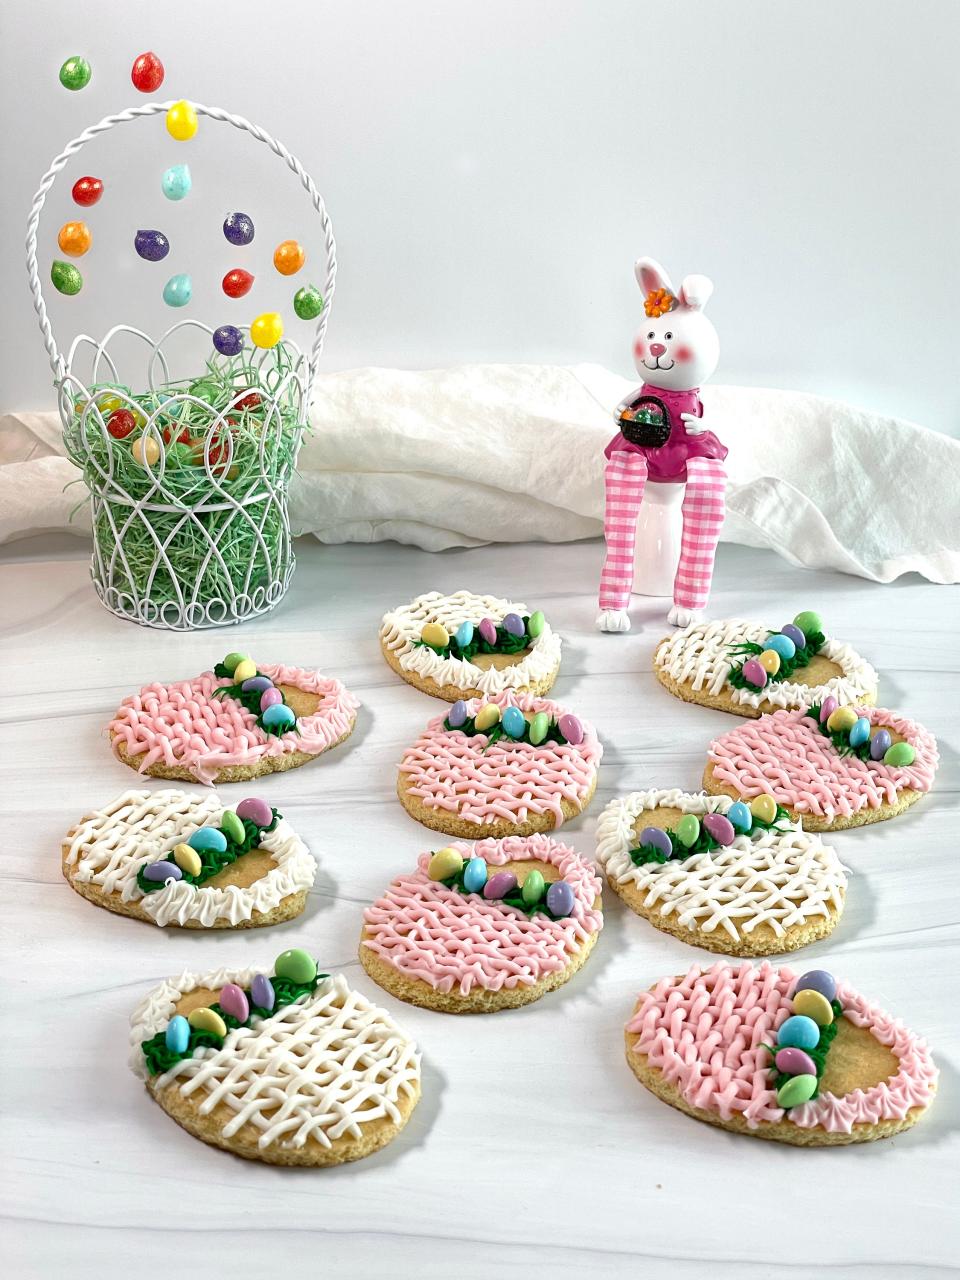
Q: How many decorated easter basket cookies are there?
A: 10